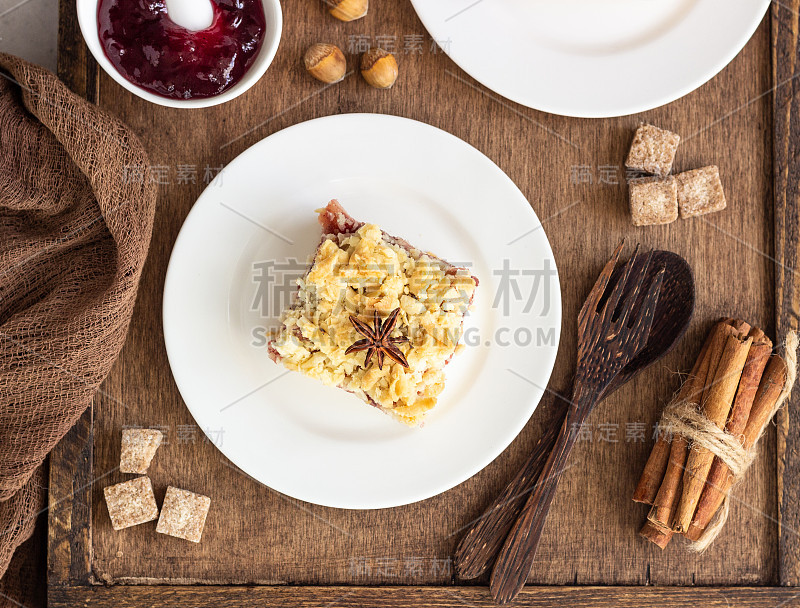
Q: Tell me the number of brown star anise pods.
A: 1